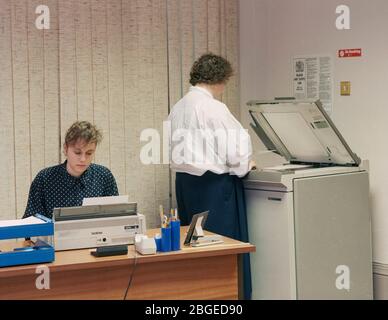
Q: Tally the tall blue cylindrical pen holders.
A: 2